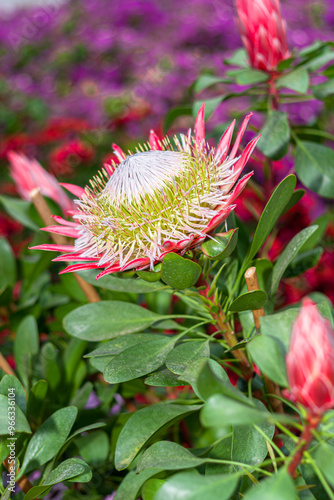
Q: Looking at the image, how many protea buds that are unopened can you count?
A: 3